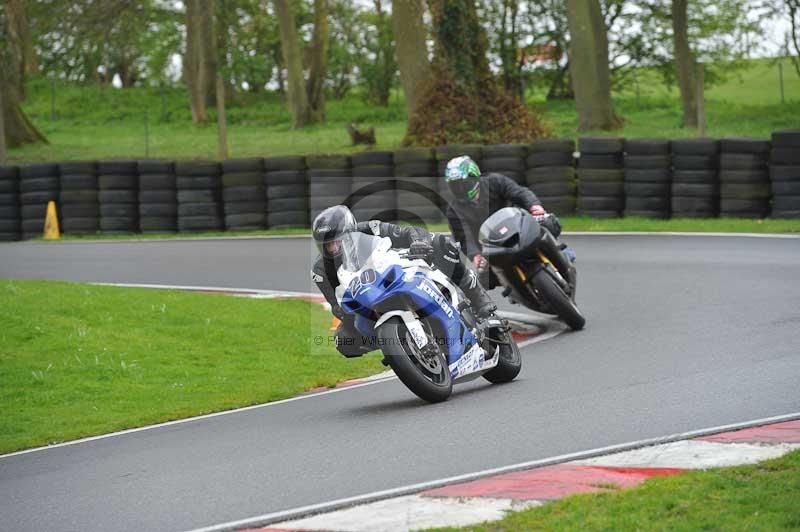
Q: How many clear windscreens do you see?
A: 1